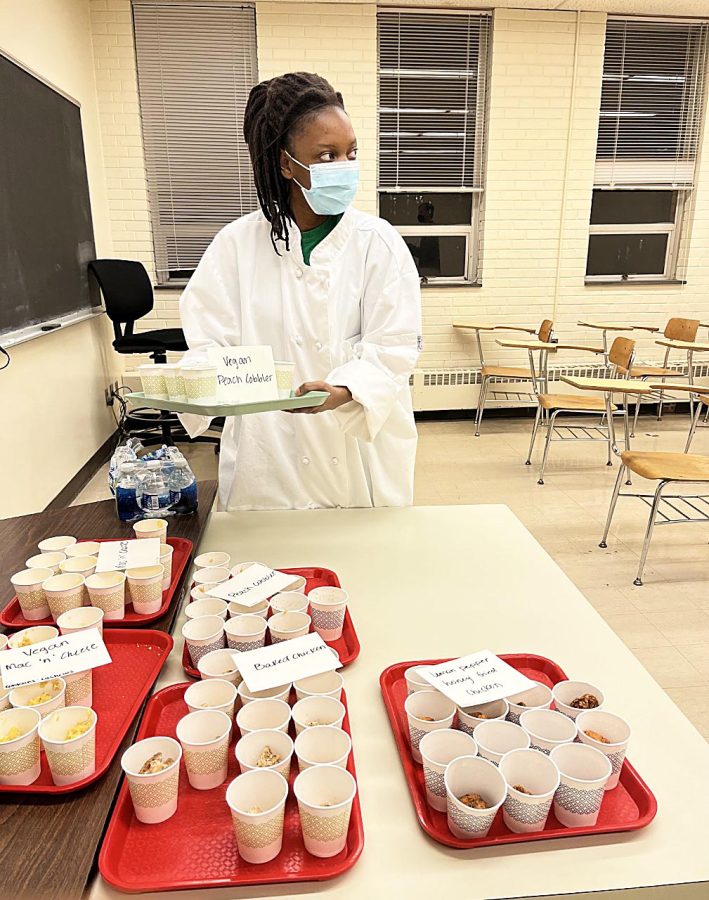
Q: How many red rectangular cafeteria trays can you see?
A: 5